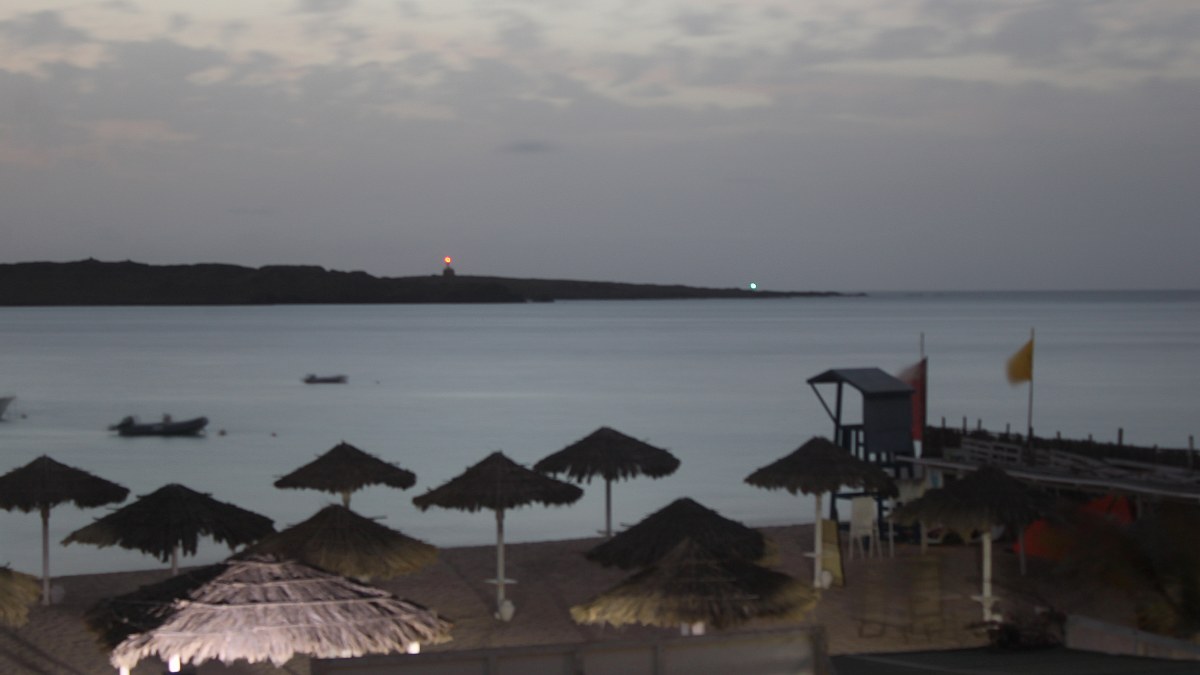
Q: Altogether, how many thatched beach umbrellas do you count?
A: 12